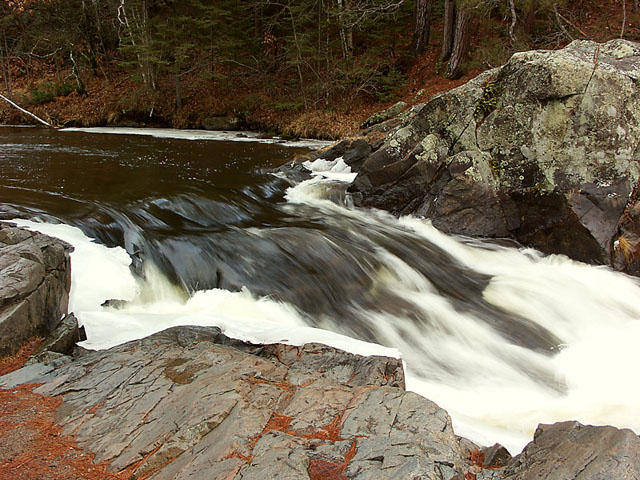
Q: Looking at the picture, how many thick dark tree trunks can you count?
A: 3